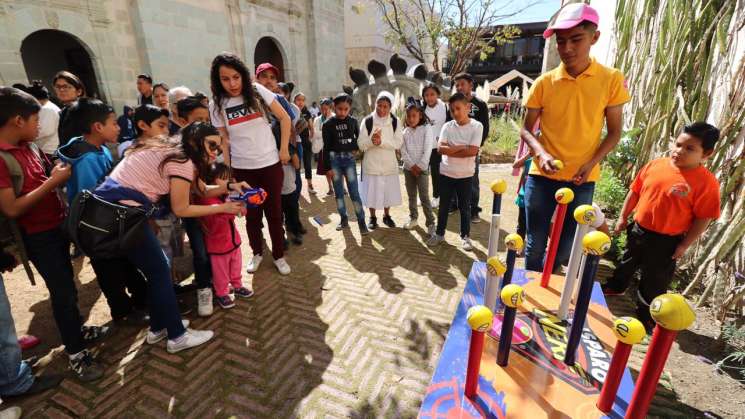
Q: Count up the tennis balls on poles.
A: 10